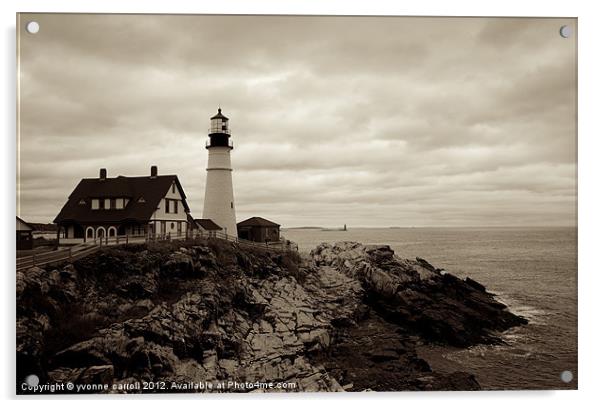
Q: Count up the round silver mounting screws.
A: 4